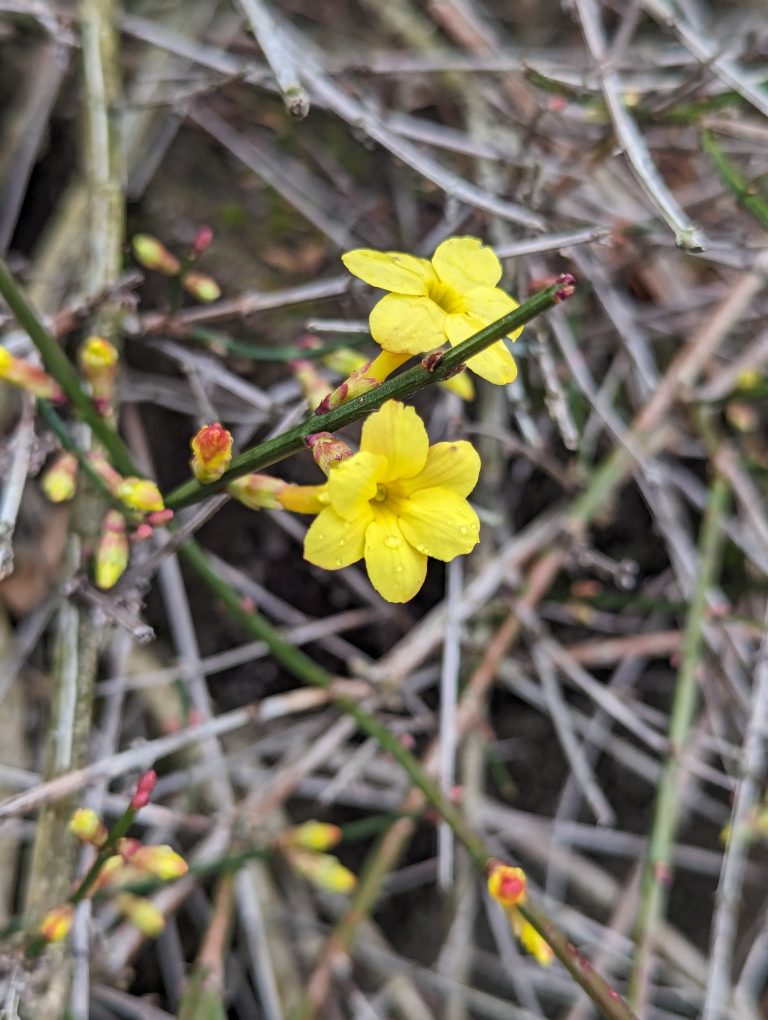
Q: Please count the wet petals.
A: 3